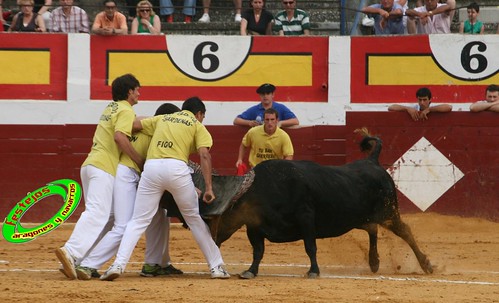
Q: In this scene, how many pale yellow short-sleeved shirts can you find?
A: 4